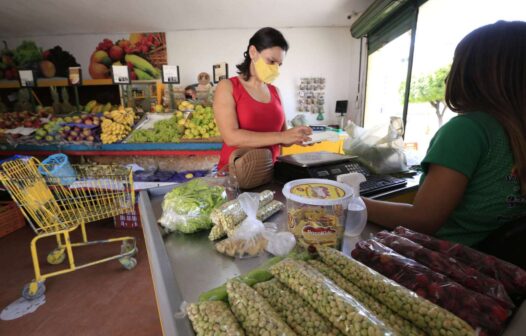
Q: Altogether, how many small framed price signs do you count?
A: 5